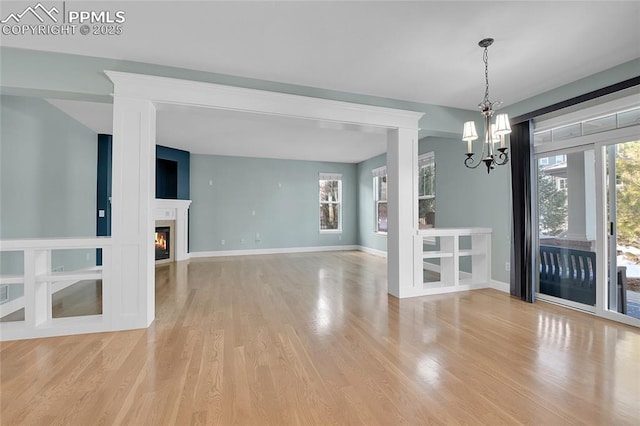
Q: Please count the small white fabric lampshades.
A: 3